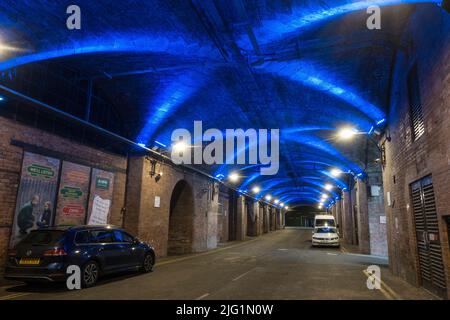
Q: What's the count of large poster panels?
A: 3